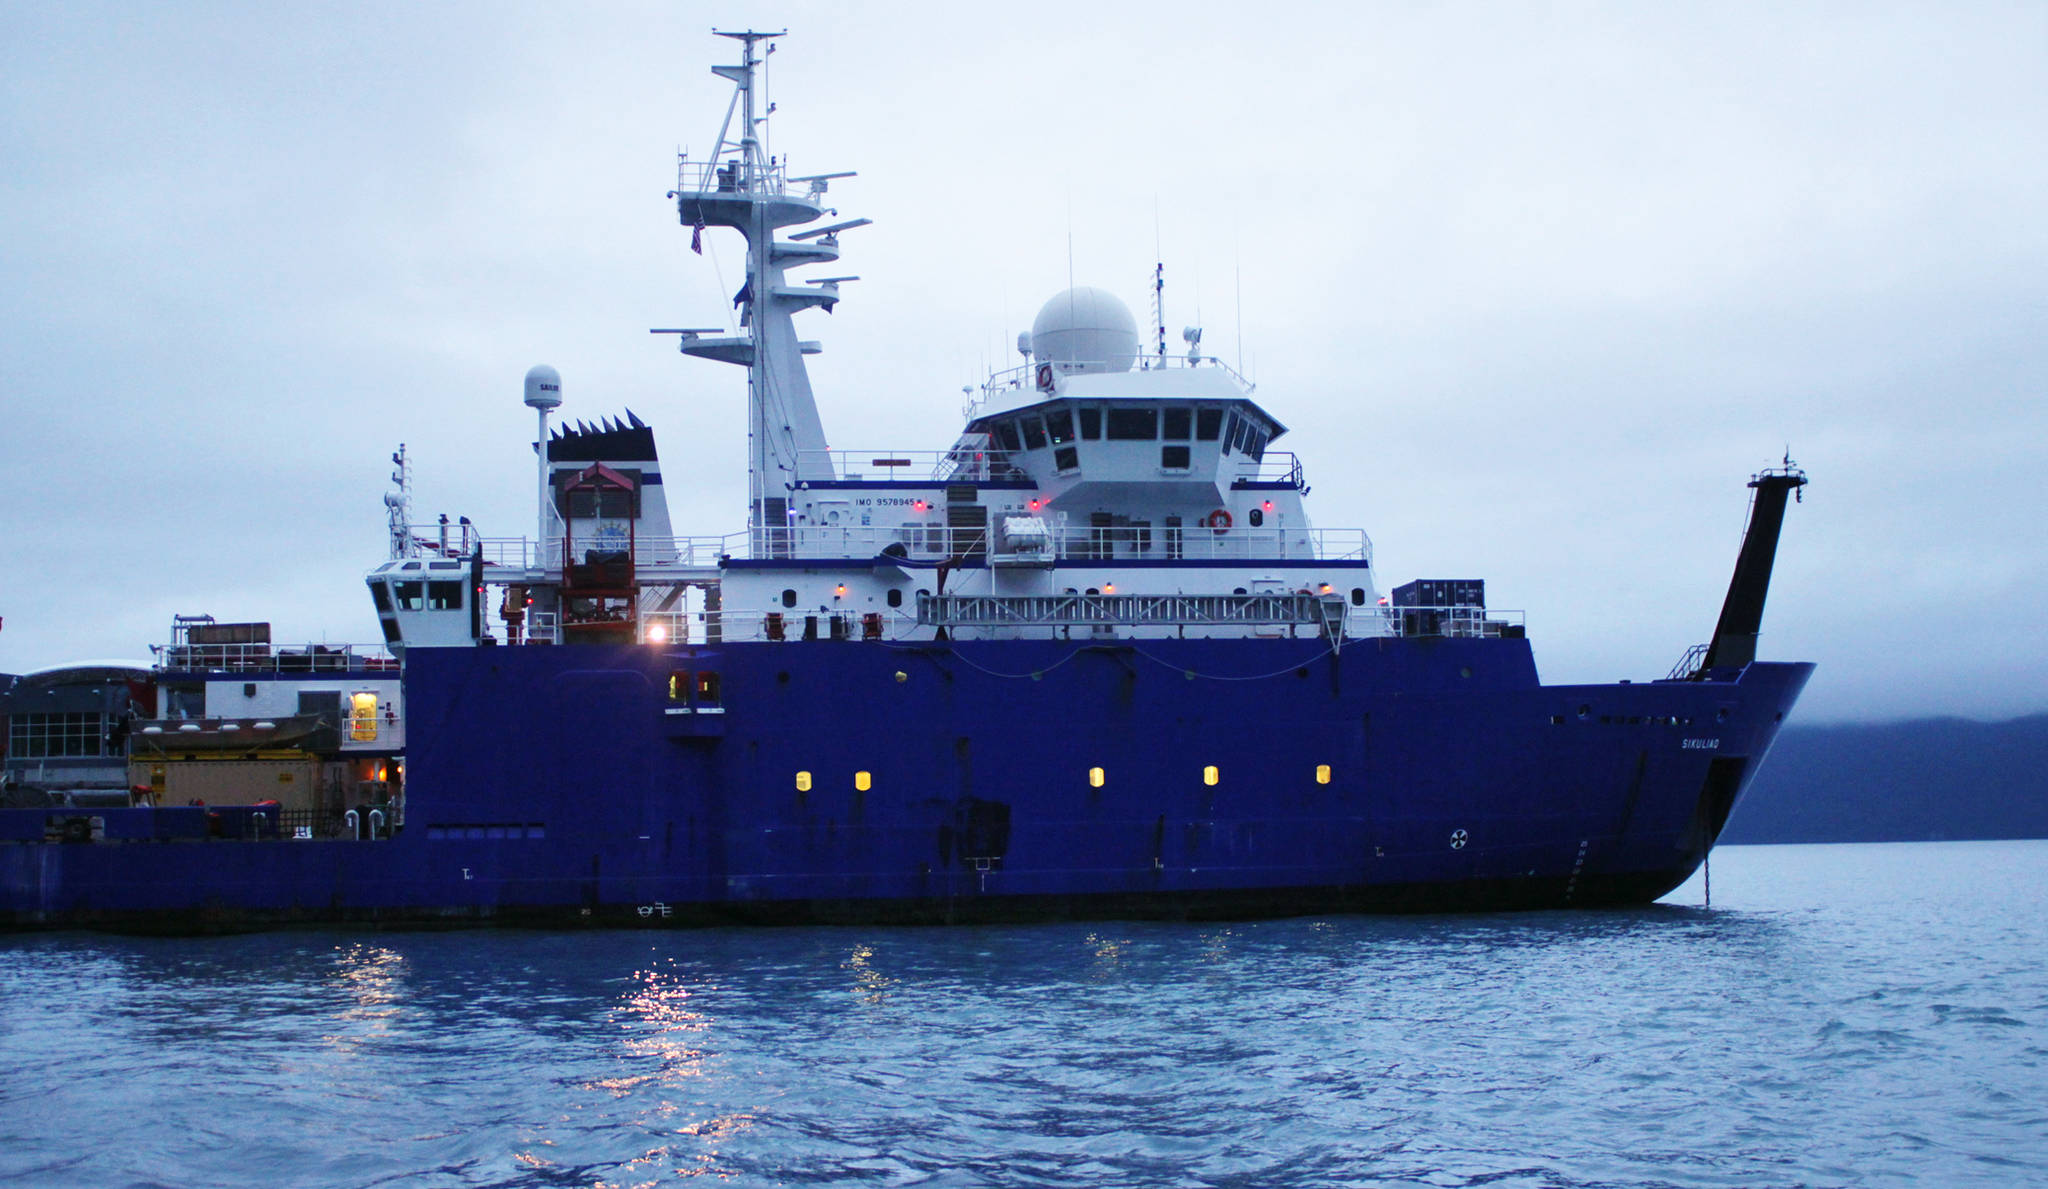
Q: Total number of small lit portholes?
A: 5